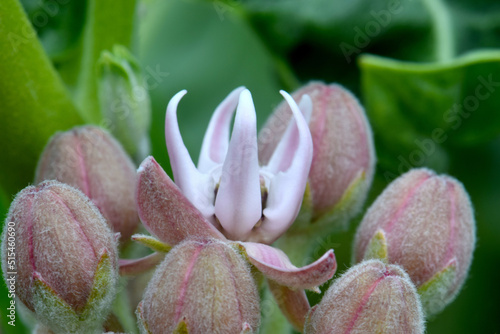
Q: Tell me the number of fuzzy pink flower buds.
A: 6